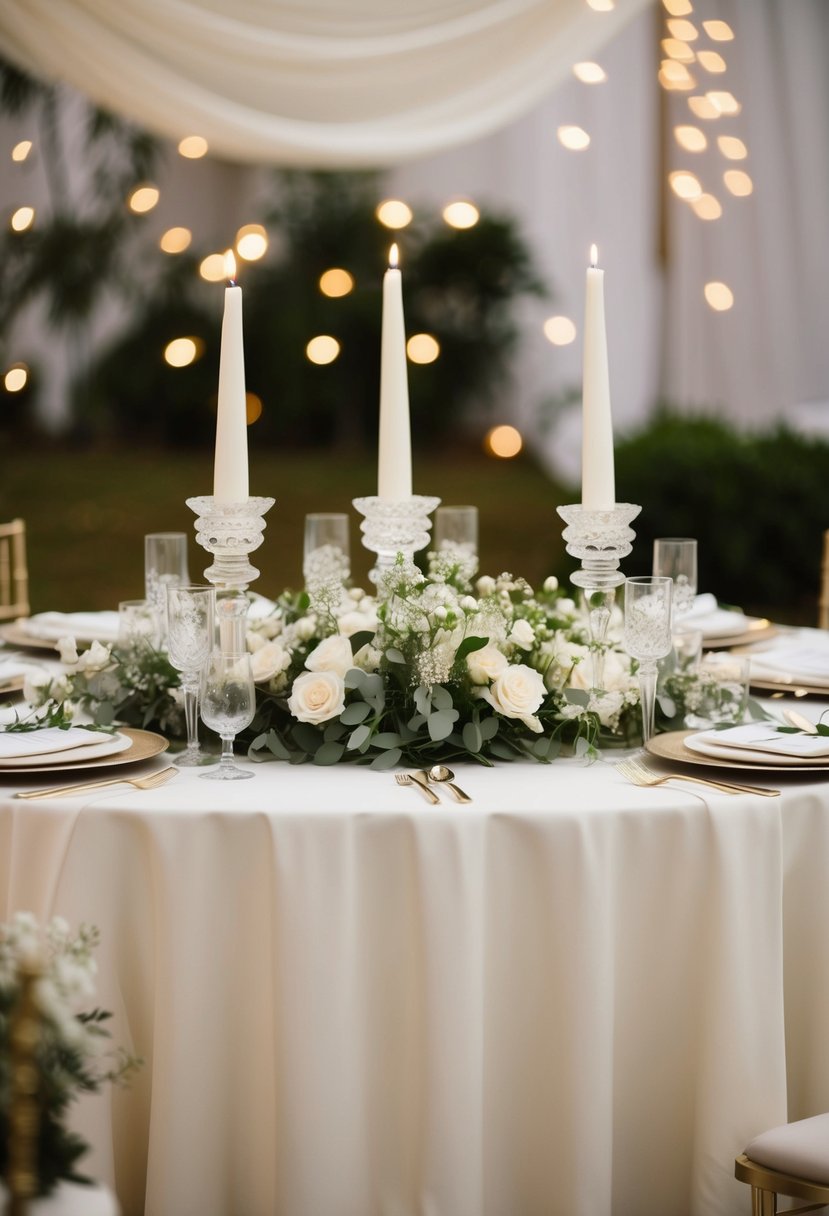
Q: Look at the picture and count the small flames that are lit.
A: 3